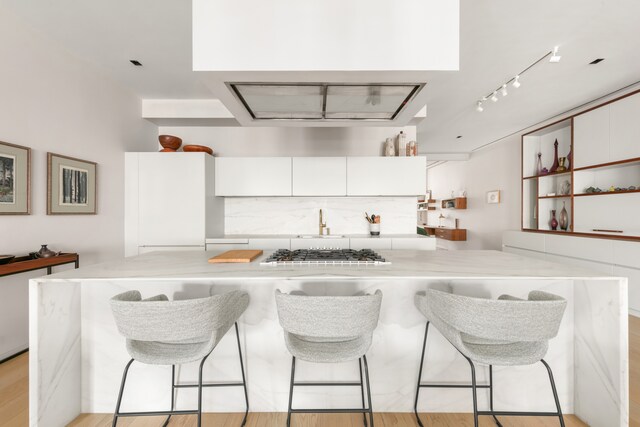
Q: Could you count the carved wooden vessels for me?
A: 2